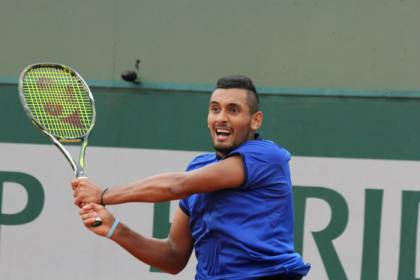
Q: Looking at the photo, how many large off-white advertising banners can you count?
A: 1